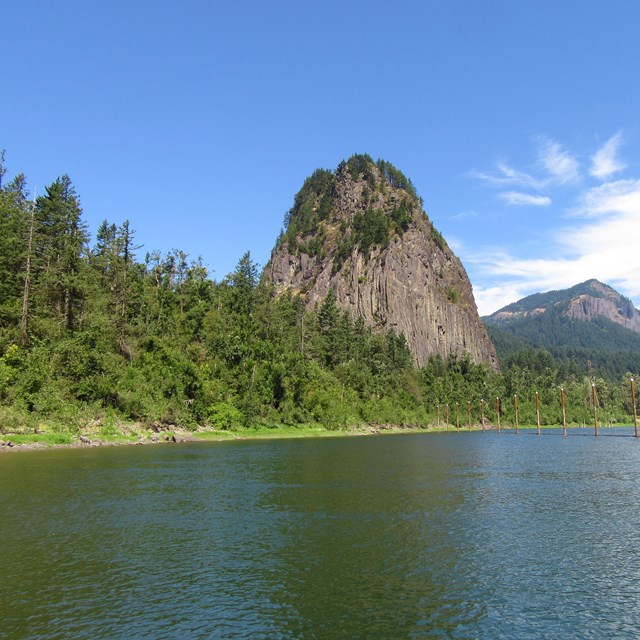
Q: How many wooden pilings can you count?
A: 11